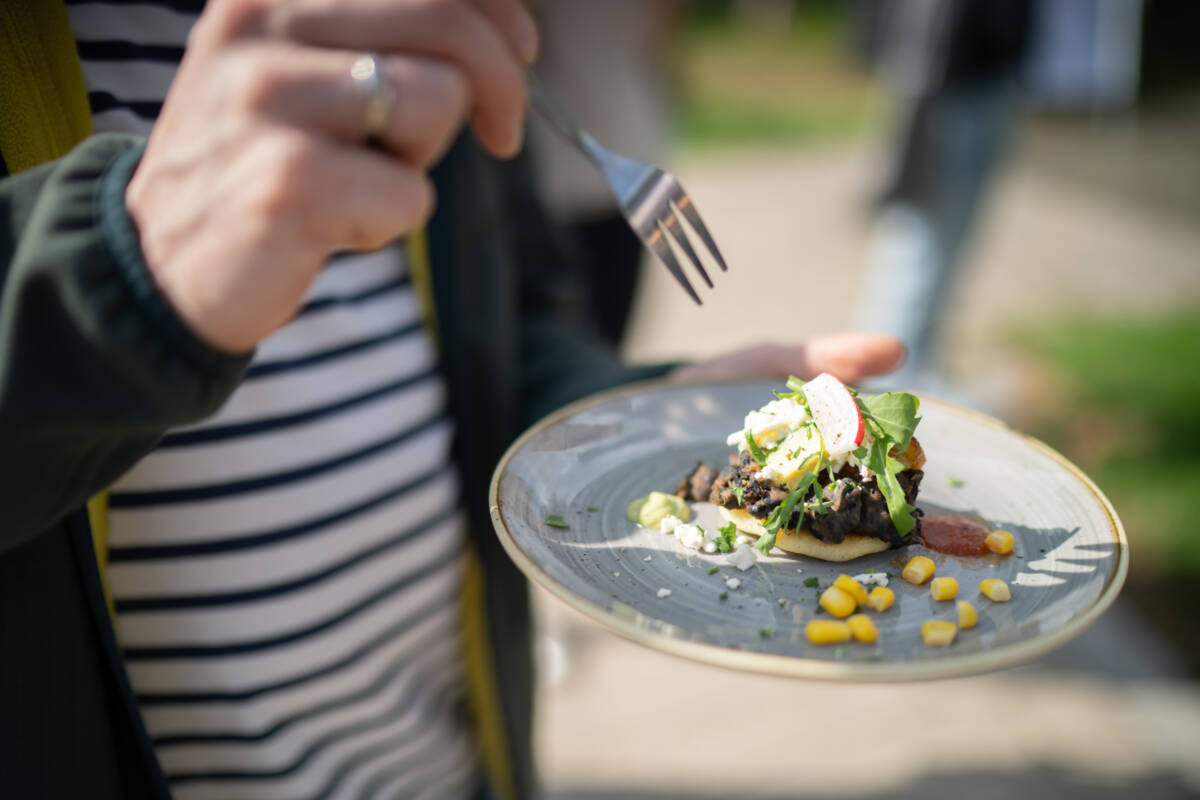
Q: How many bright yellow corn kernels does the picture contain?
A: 11